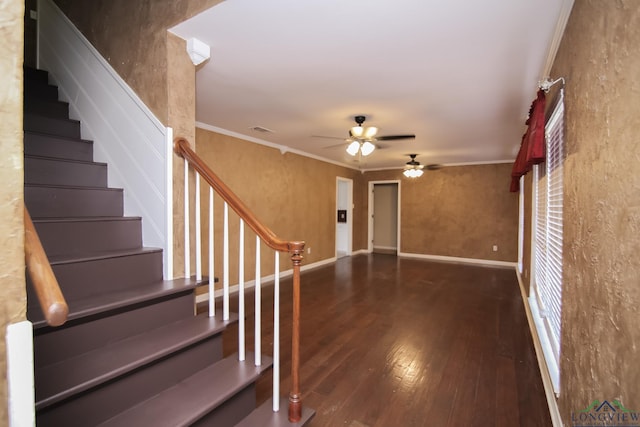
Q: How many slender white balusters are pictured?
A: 7